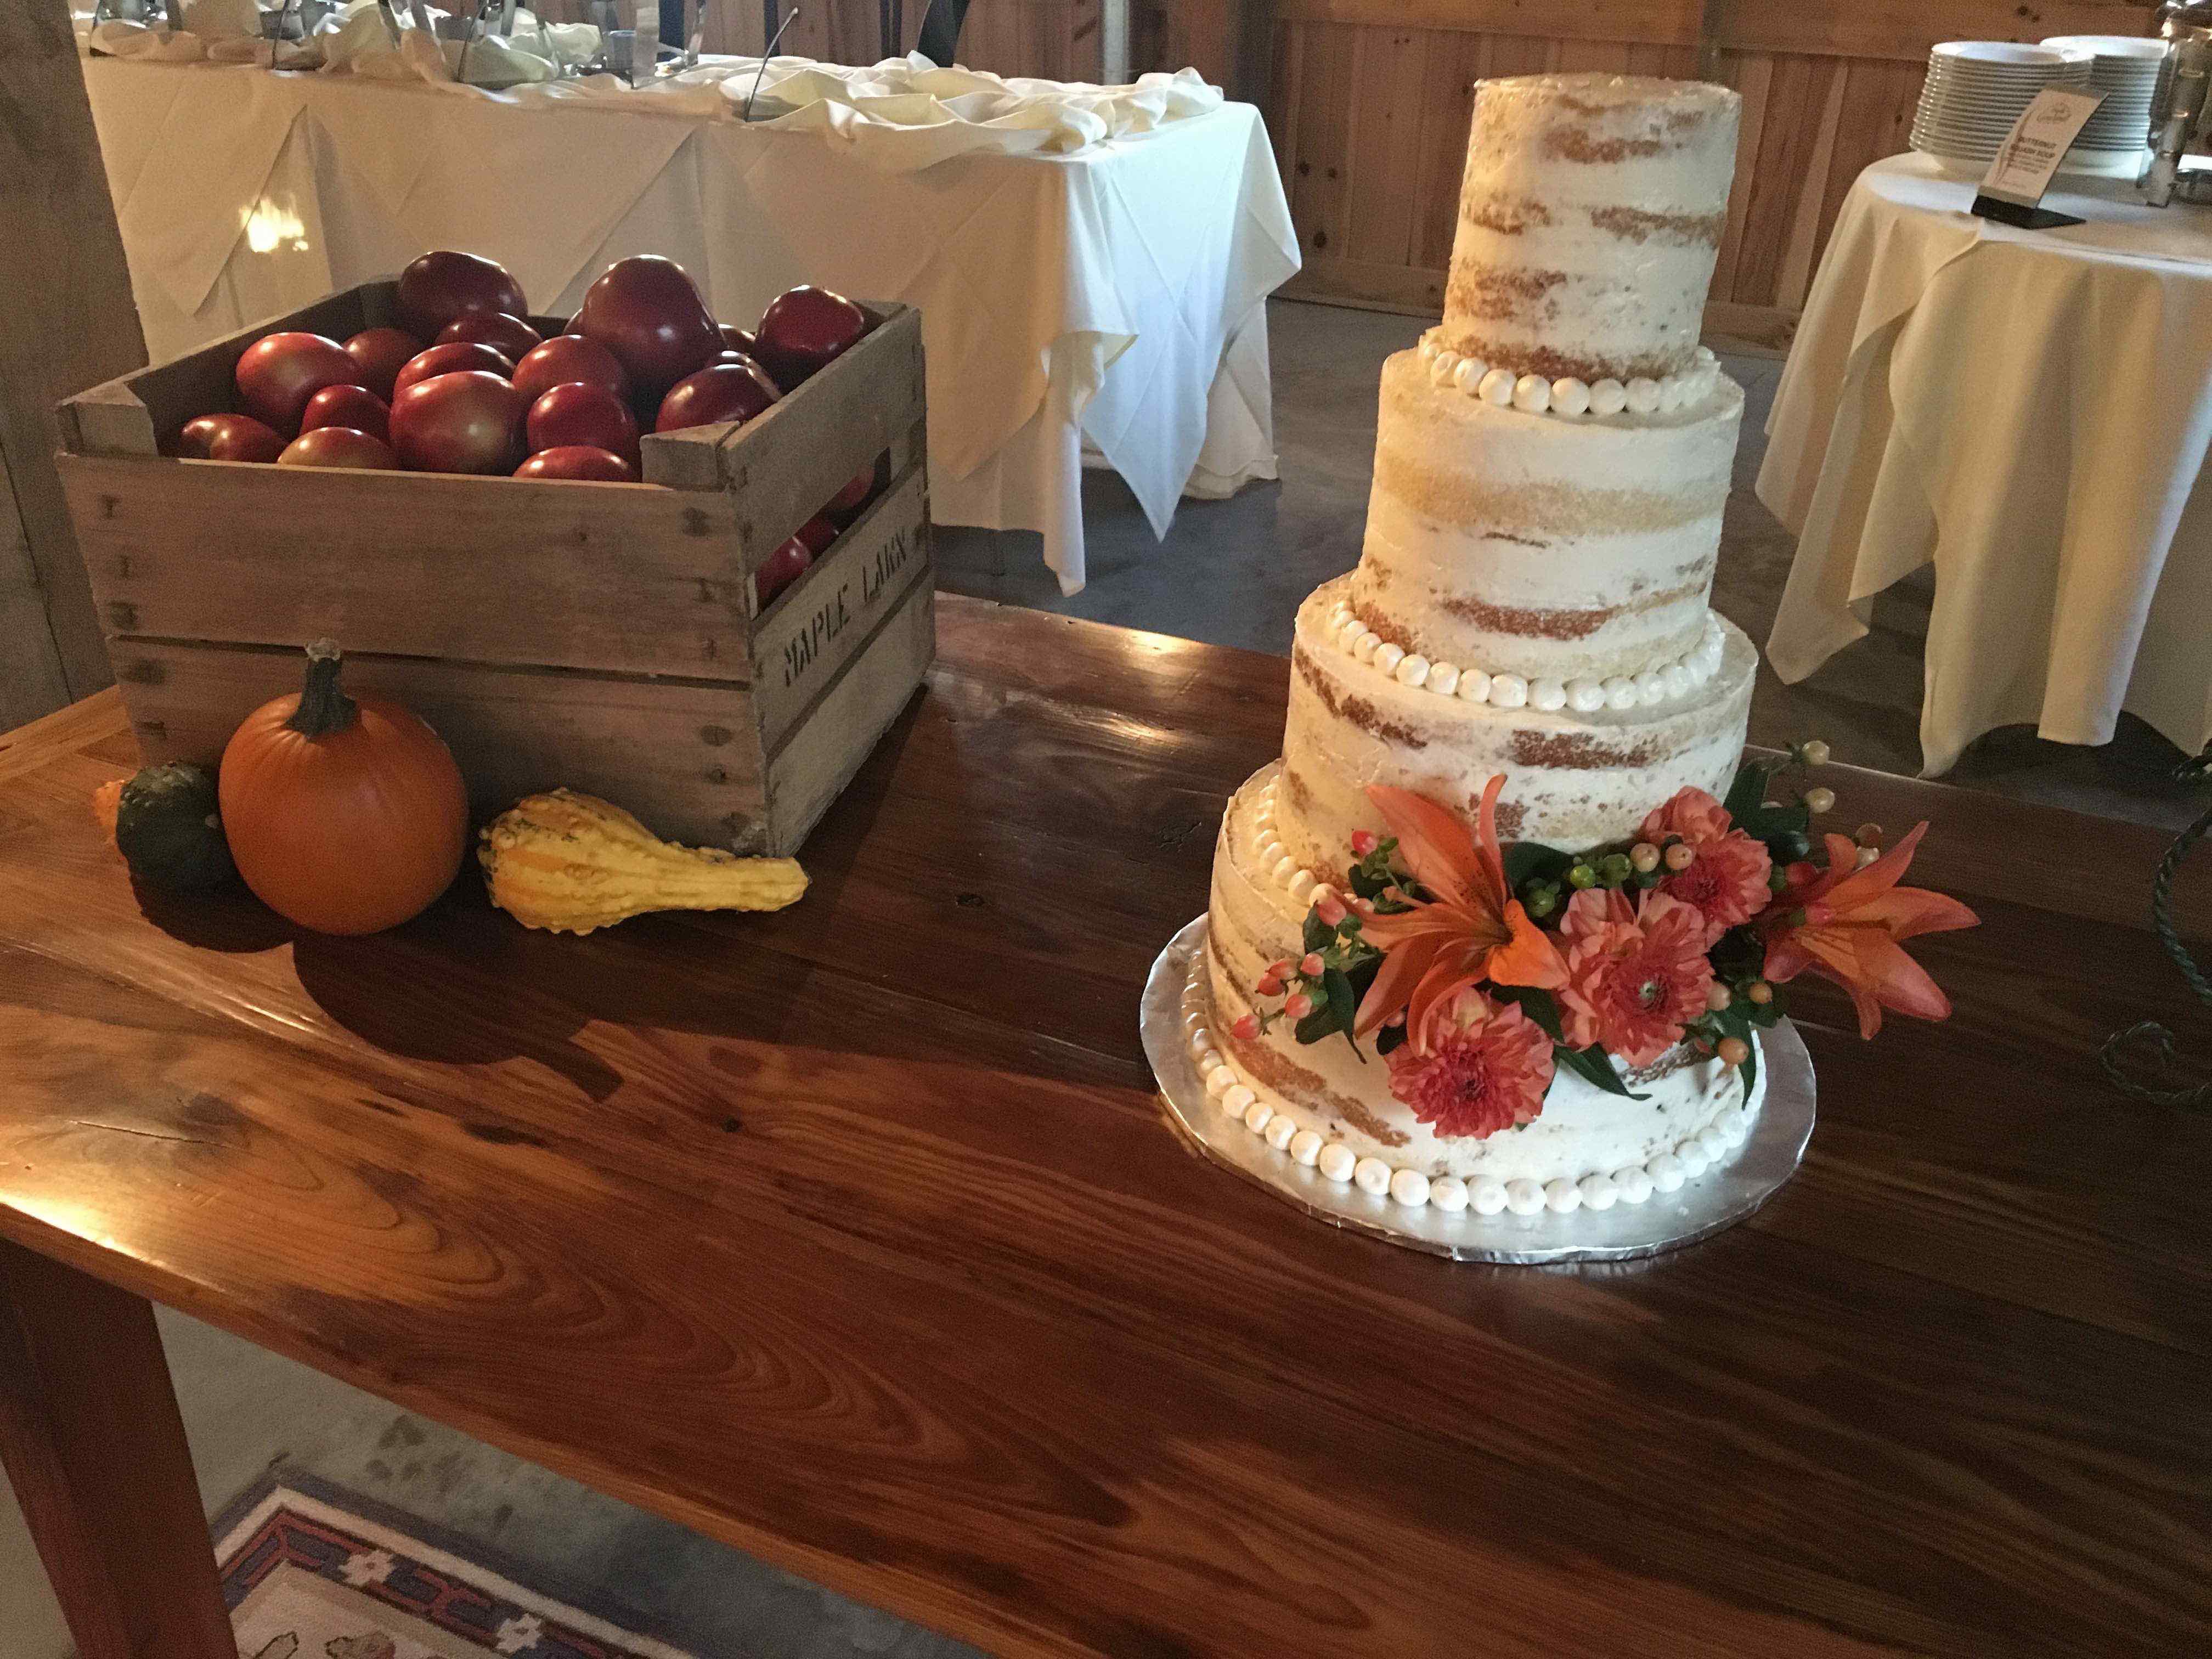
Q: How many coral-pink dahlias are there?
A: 3